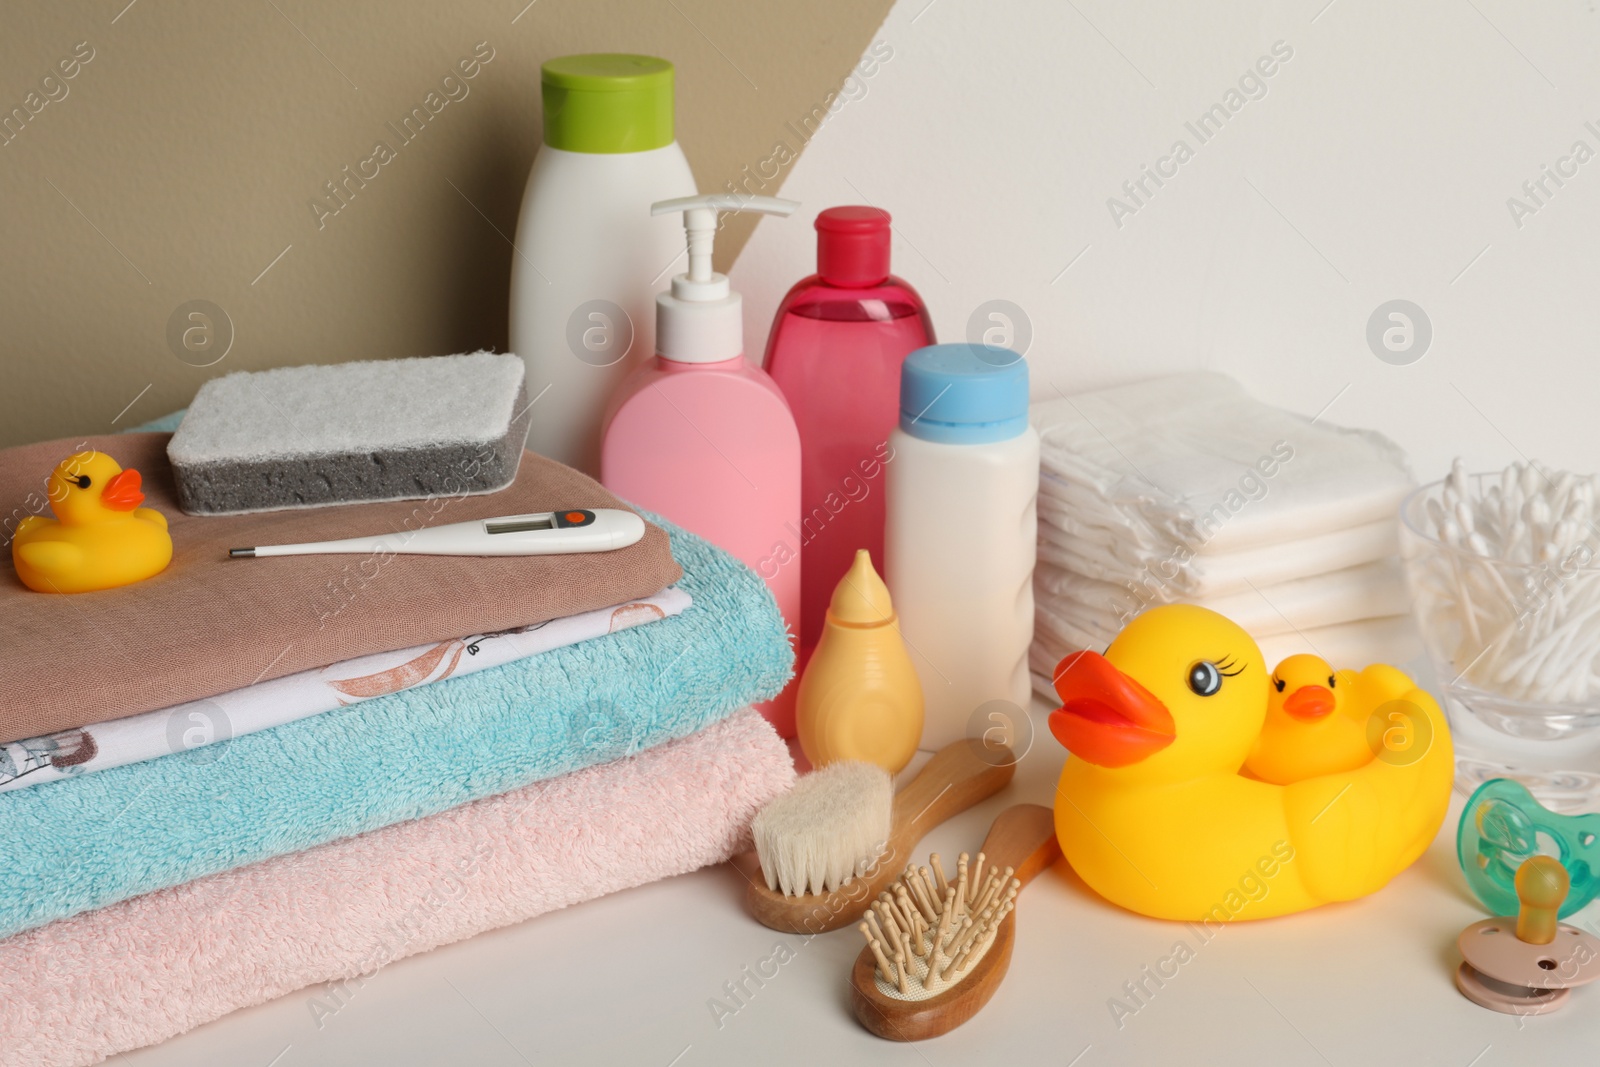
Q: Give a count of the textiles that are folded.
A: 4